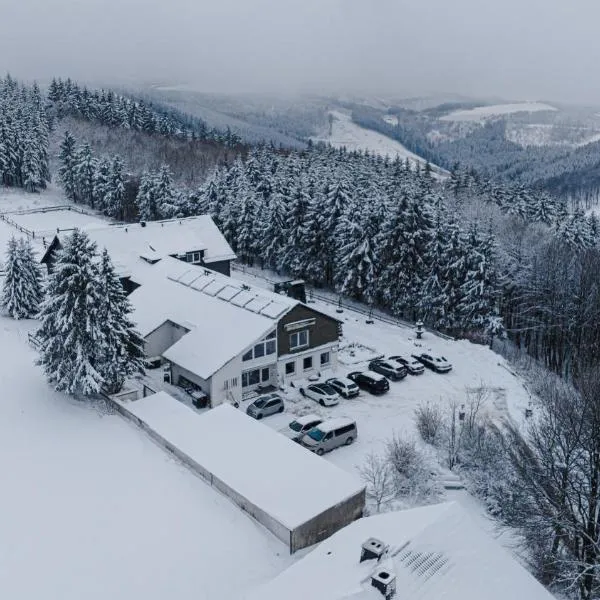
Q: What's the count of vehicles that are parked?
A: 9